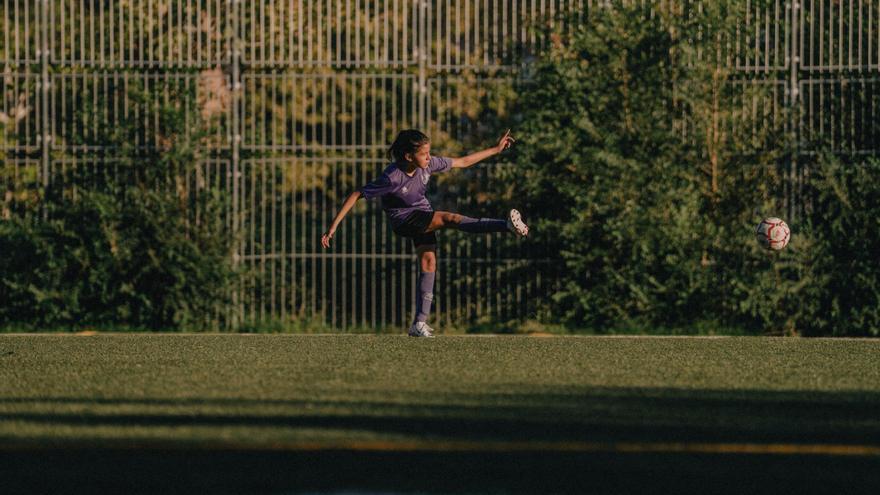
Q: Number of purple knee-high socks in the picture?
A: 2